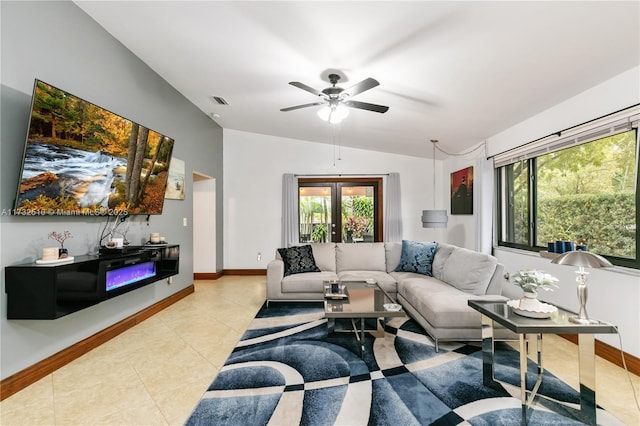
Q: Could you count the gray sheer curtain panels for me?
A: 2